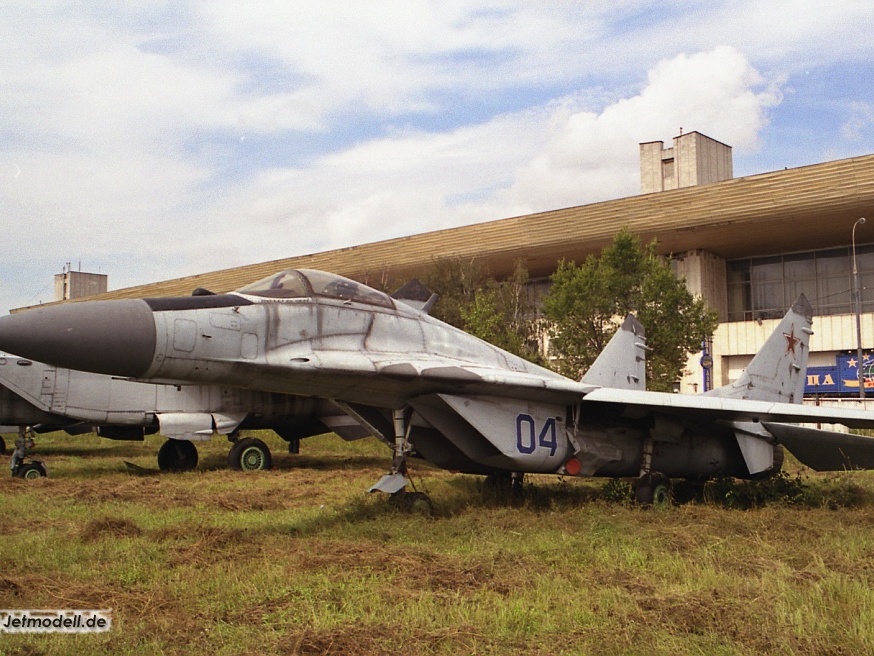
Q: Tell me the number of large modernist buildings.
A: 1